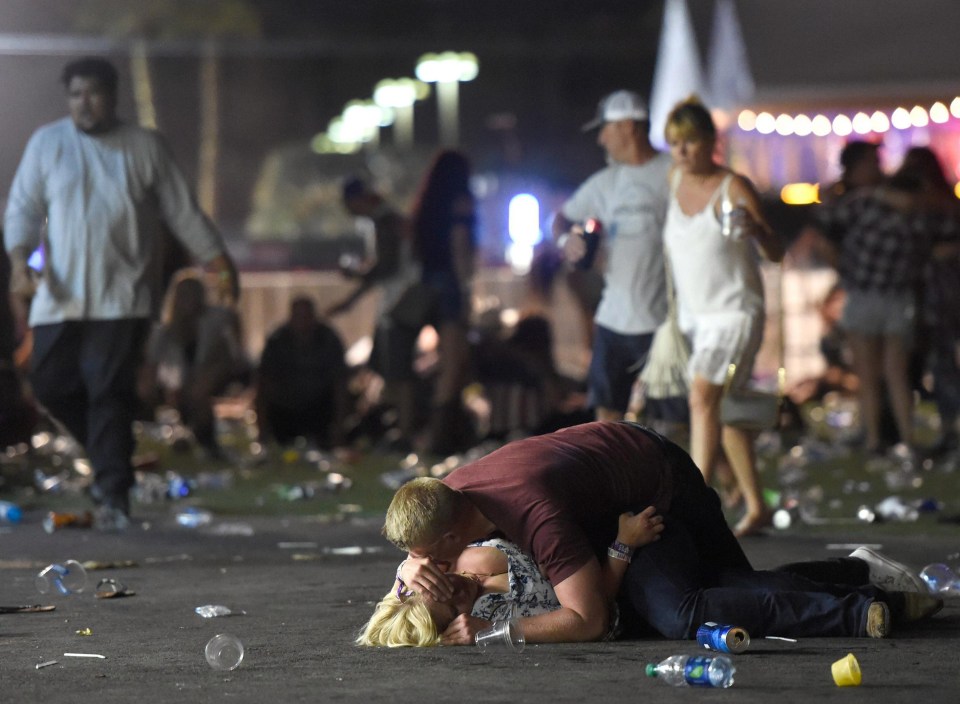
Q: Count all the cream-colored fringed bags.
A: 1